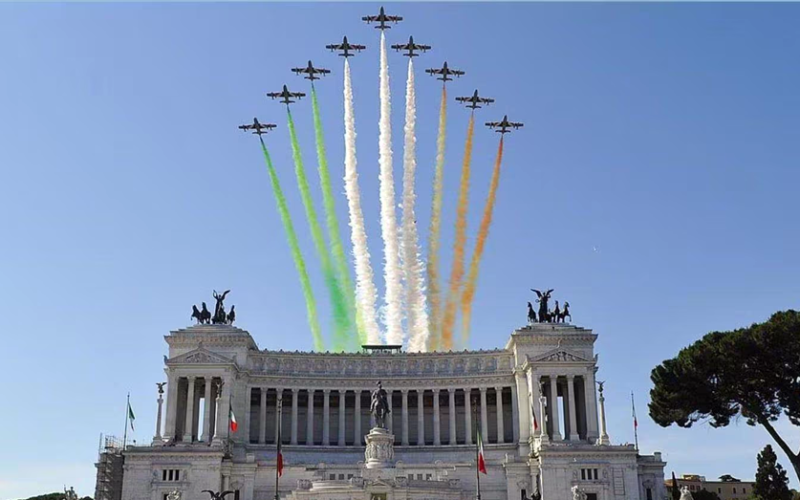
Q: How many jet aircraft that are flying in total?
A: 9